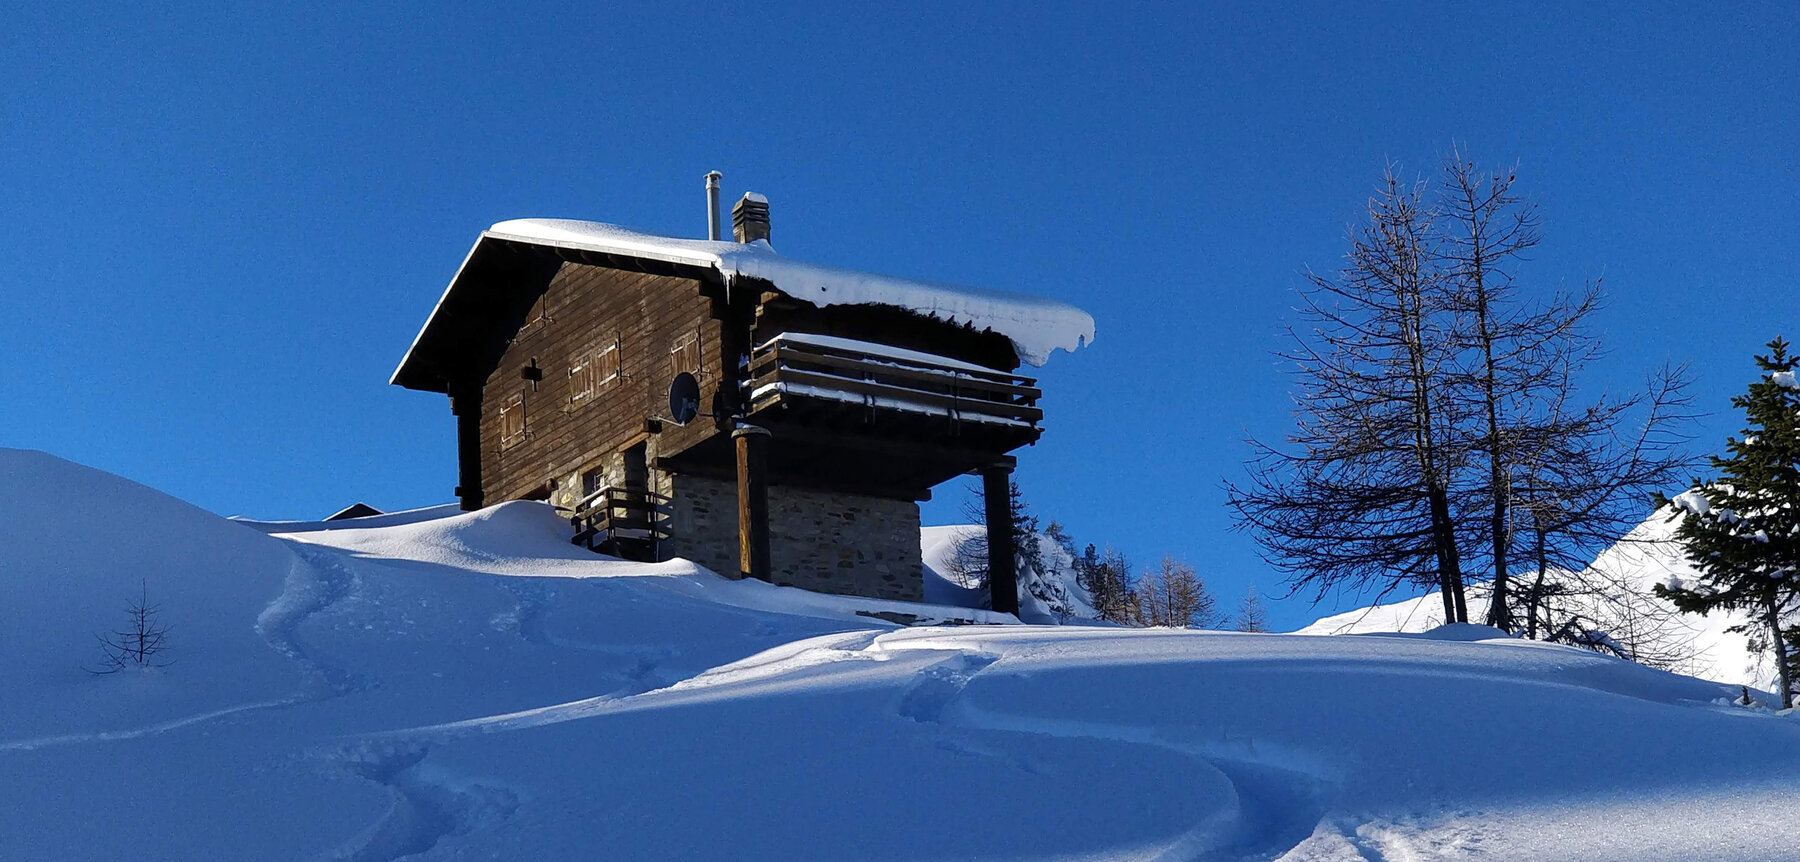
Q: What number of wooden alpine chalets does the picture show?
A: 1